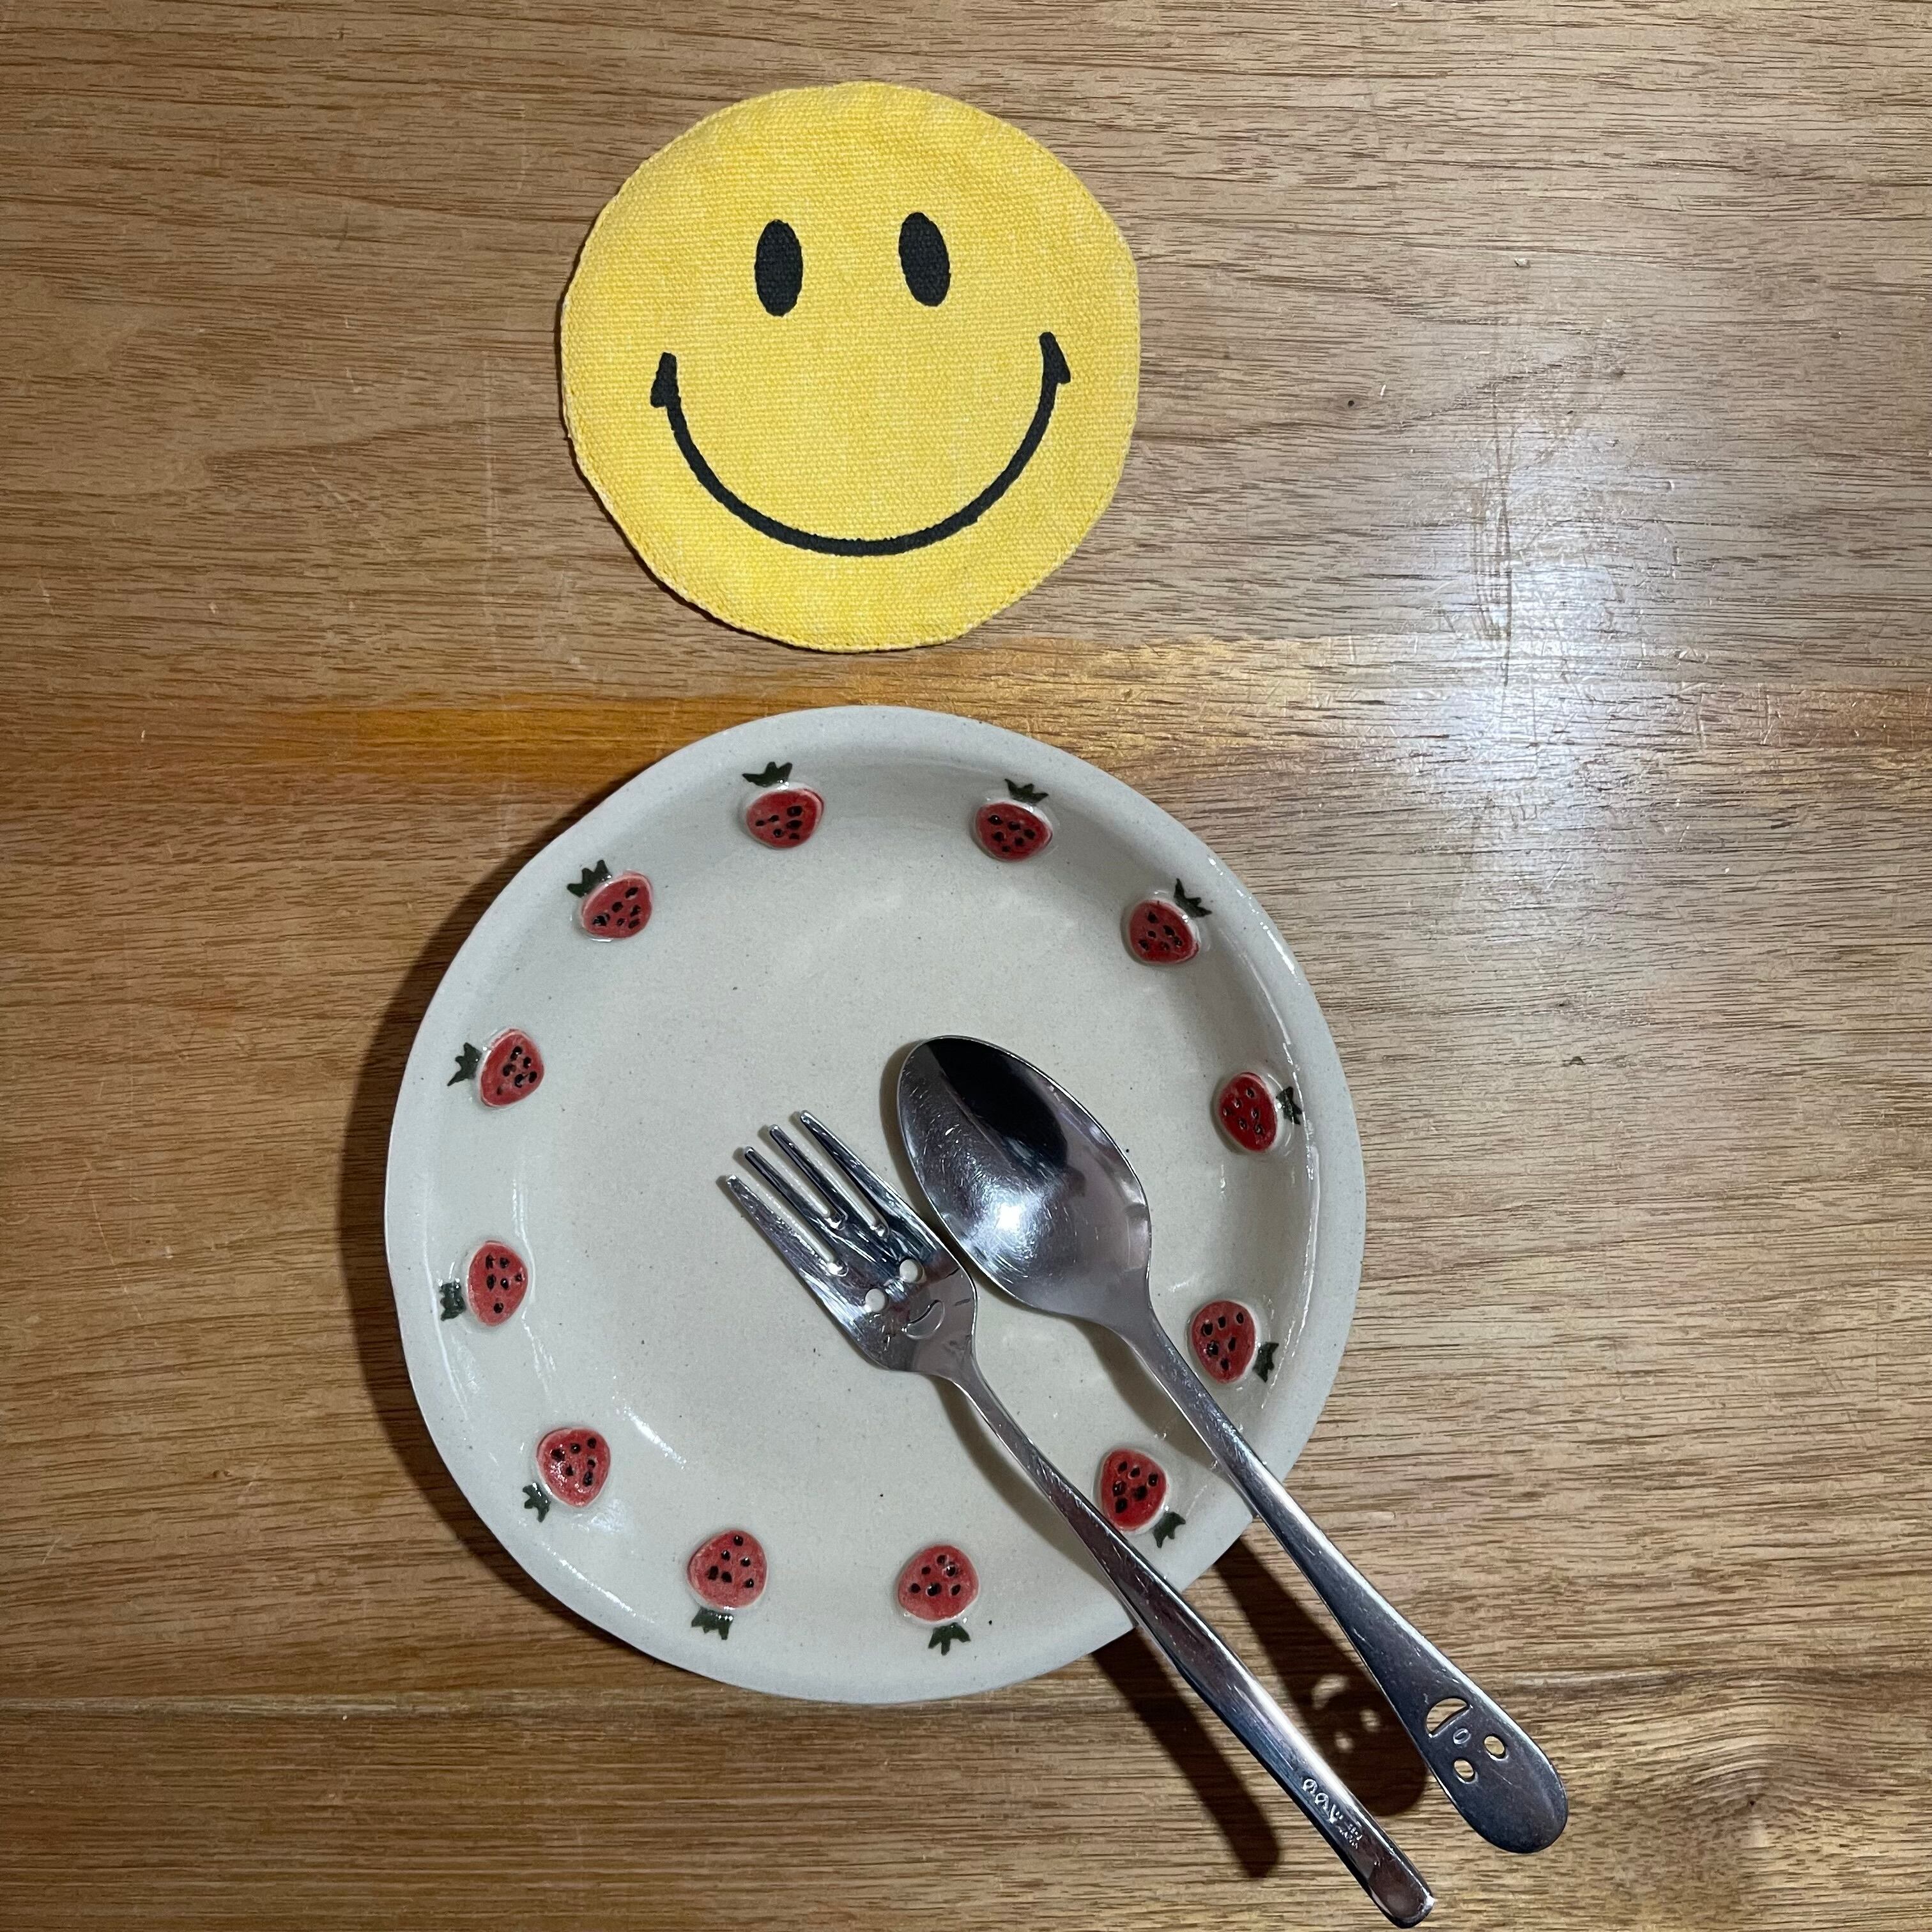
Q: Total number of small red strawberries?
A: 12